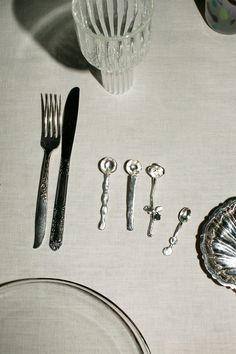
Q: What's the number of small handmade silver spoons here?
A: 4